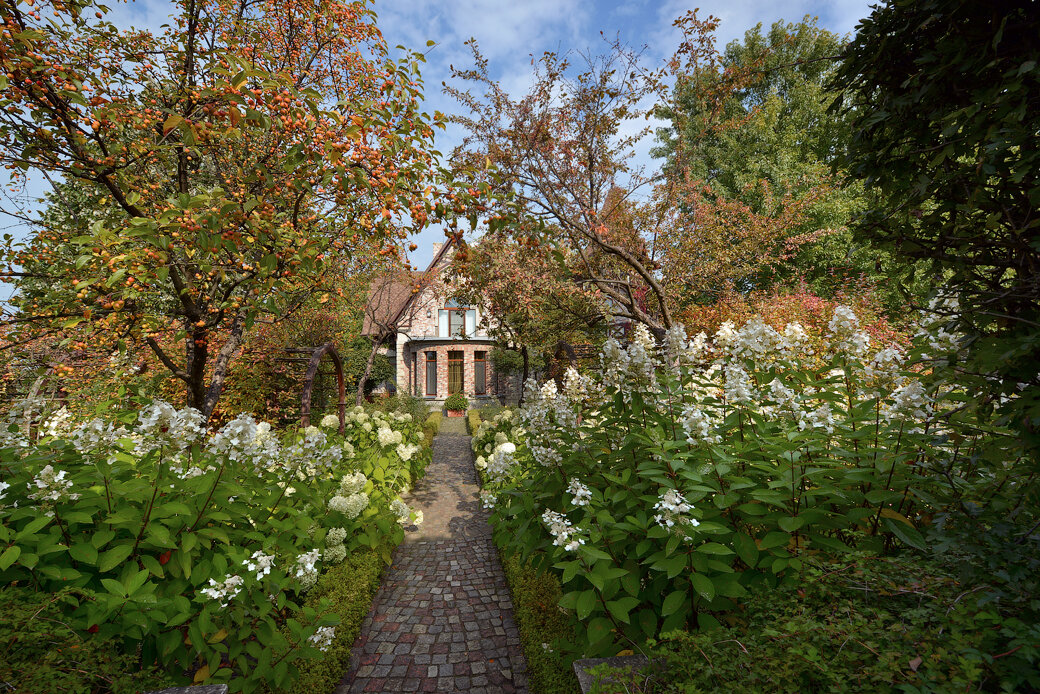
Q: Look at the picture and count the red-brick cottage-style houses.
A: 1